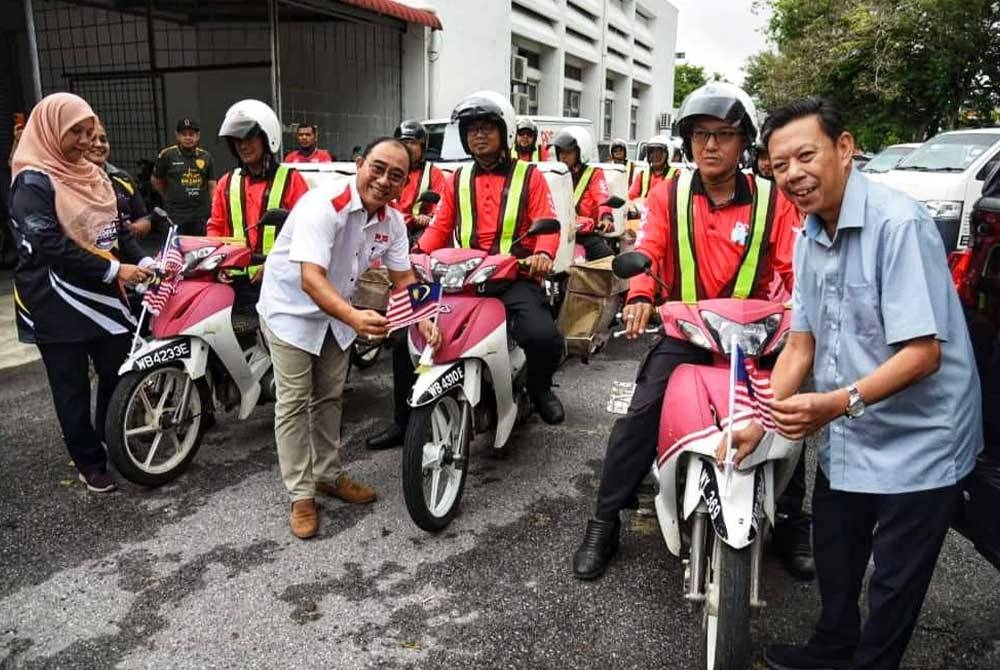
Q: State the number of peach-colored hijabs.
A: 1